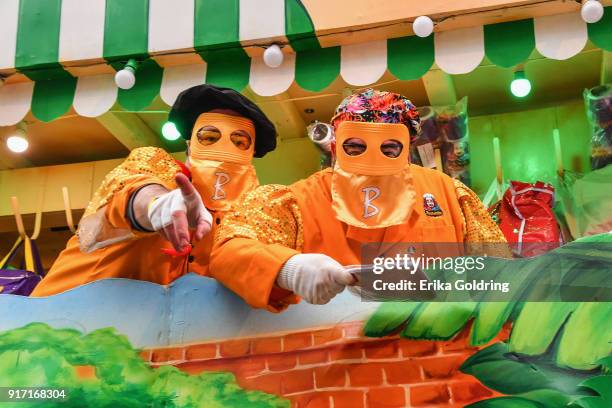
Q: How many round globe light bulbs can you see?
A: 7